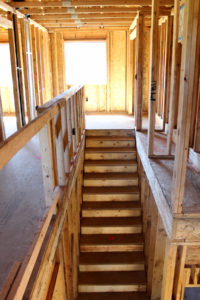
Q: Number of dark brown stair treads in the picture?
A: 11